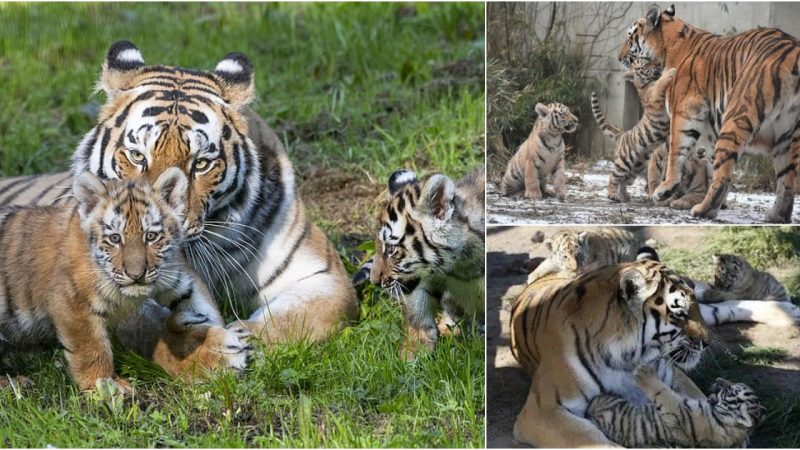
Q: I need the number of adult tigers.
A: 3